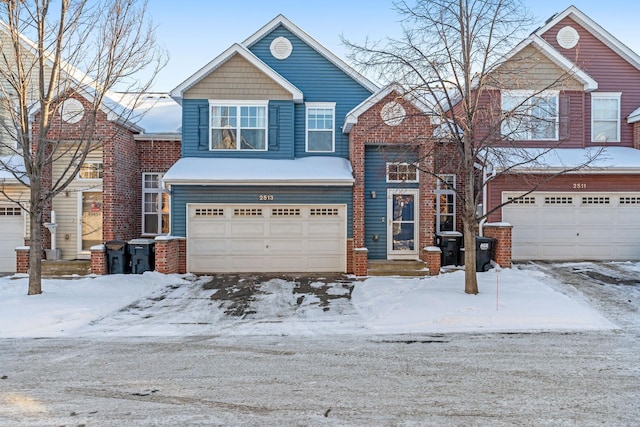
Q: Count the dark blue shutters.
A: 2